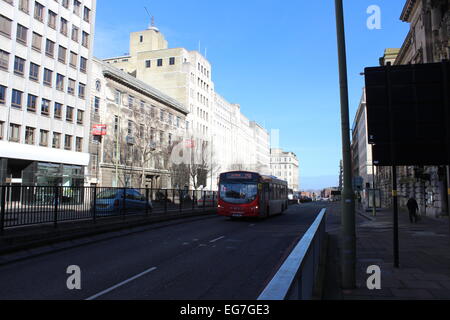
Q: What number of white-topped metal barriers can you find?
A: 1